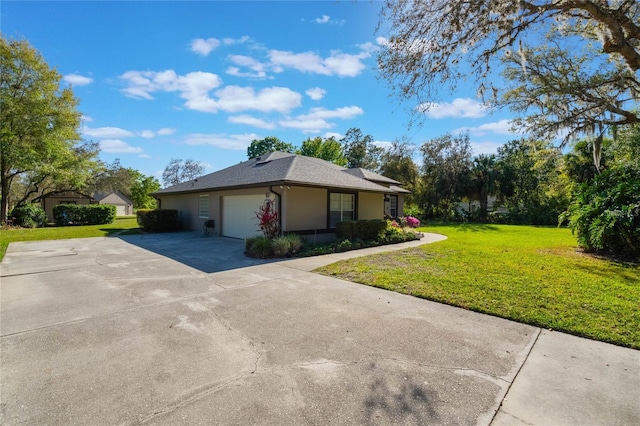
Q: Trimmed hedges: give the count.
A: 3